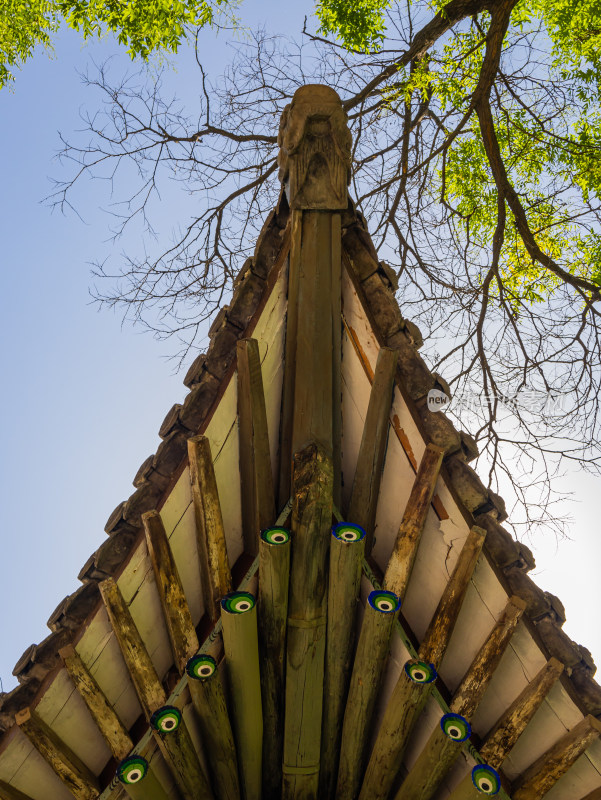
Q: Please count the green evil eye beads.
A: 10